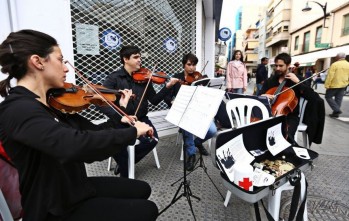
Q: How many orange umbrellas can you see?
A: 0